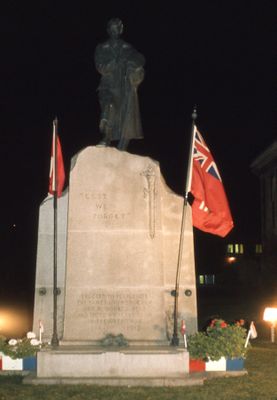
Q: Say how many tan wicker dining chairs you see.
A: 0